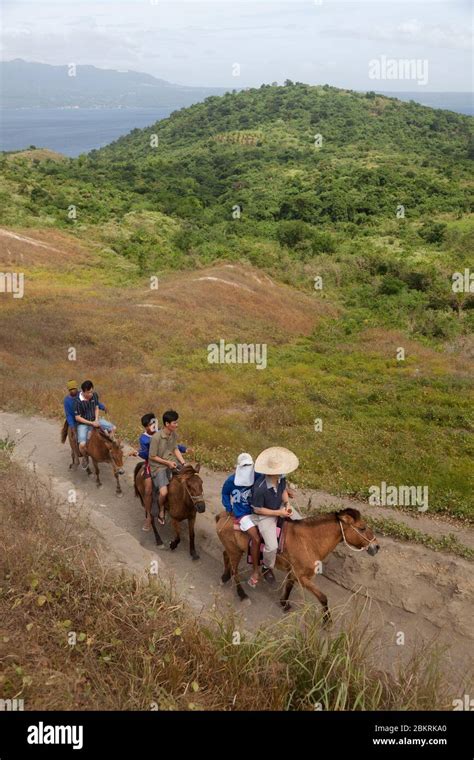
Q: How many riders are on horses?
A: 6